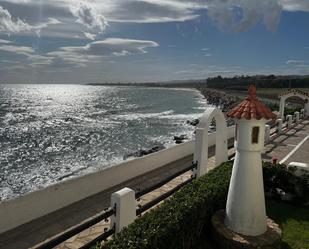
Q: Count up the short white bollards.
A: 6